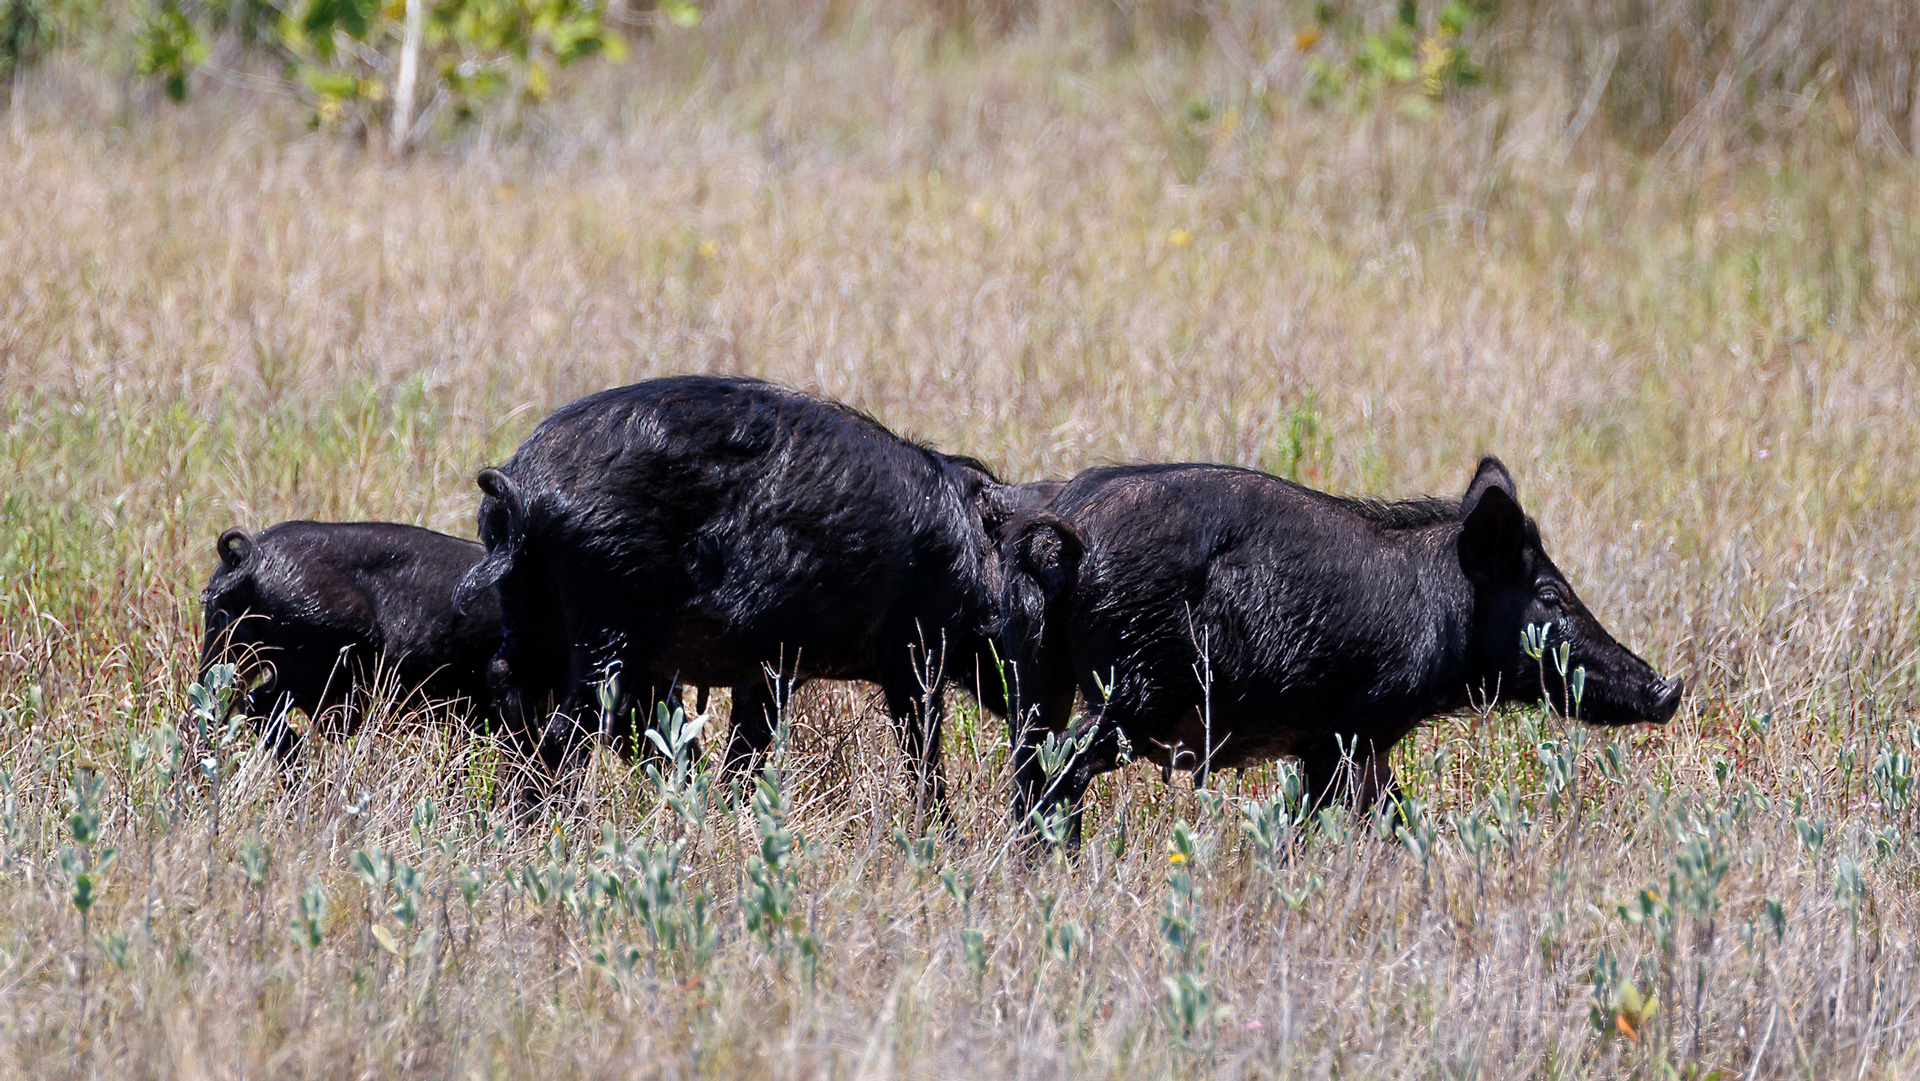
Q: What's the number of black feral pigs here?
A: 3